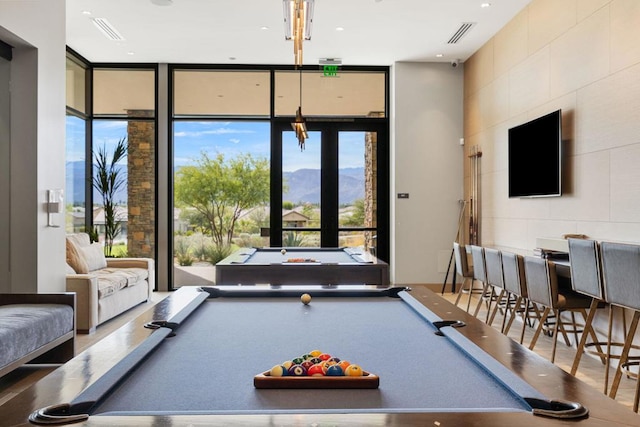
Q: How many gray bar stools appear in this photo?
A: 7